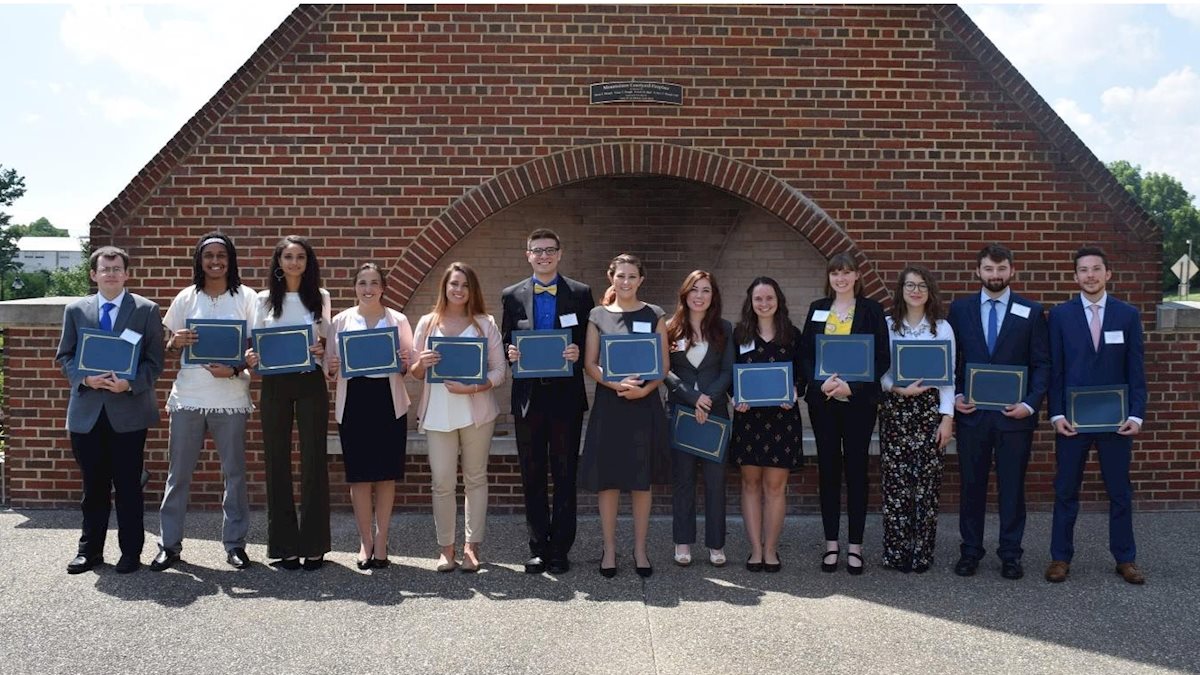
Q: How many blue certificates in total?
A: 13